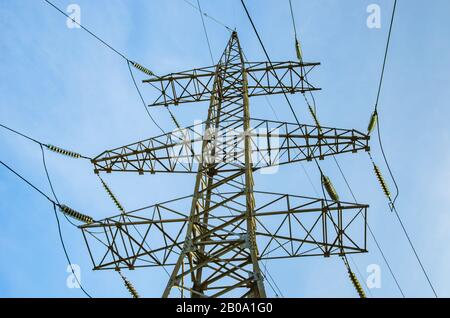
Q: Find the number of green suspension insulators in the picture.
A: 12